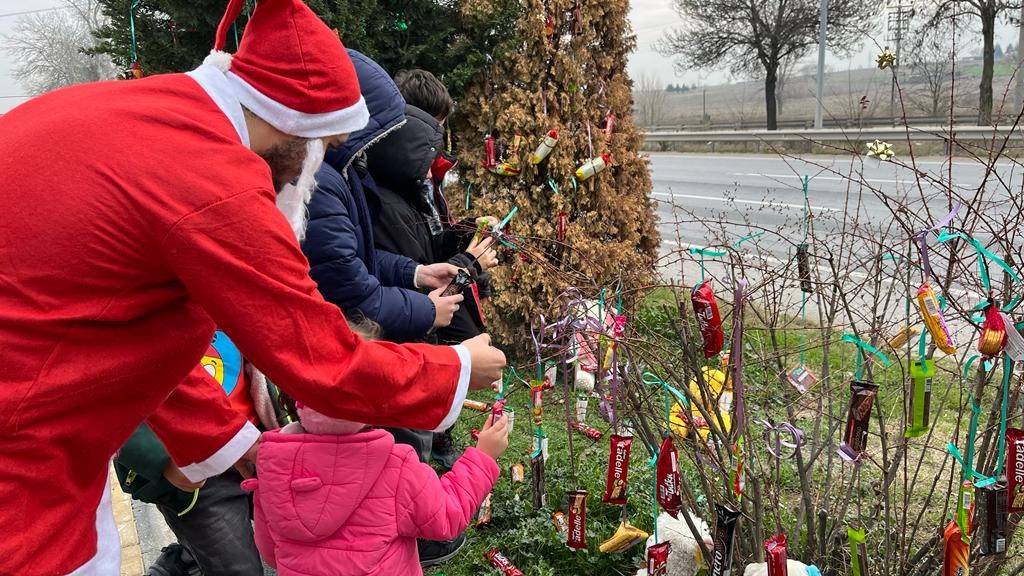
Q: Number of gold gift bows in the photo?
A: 2